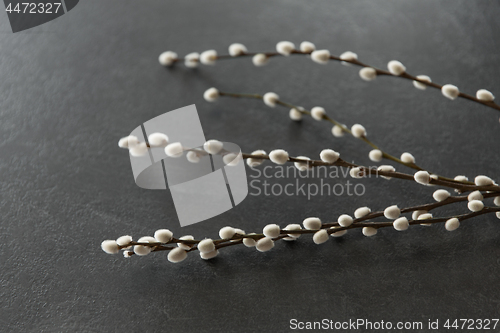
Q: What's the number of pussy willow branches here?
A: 5